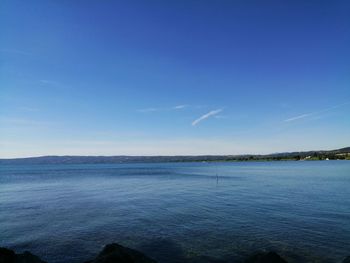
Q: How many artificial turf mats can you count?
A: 0